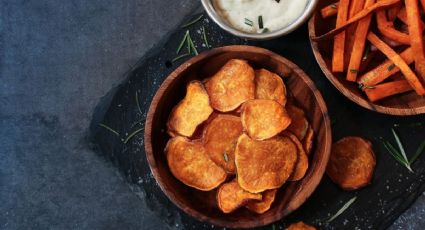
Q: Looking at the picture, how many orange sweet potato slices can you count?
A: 14